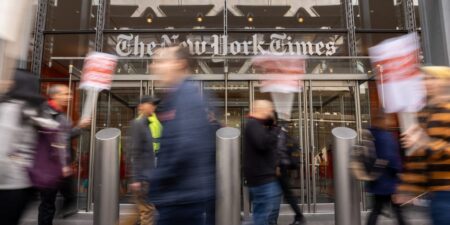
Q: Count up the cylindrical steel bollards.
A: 3